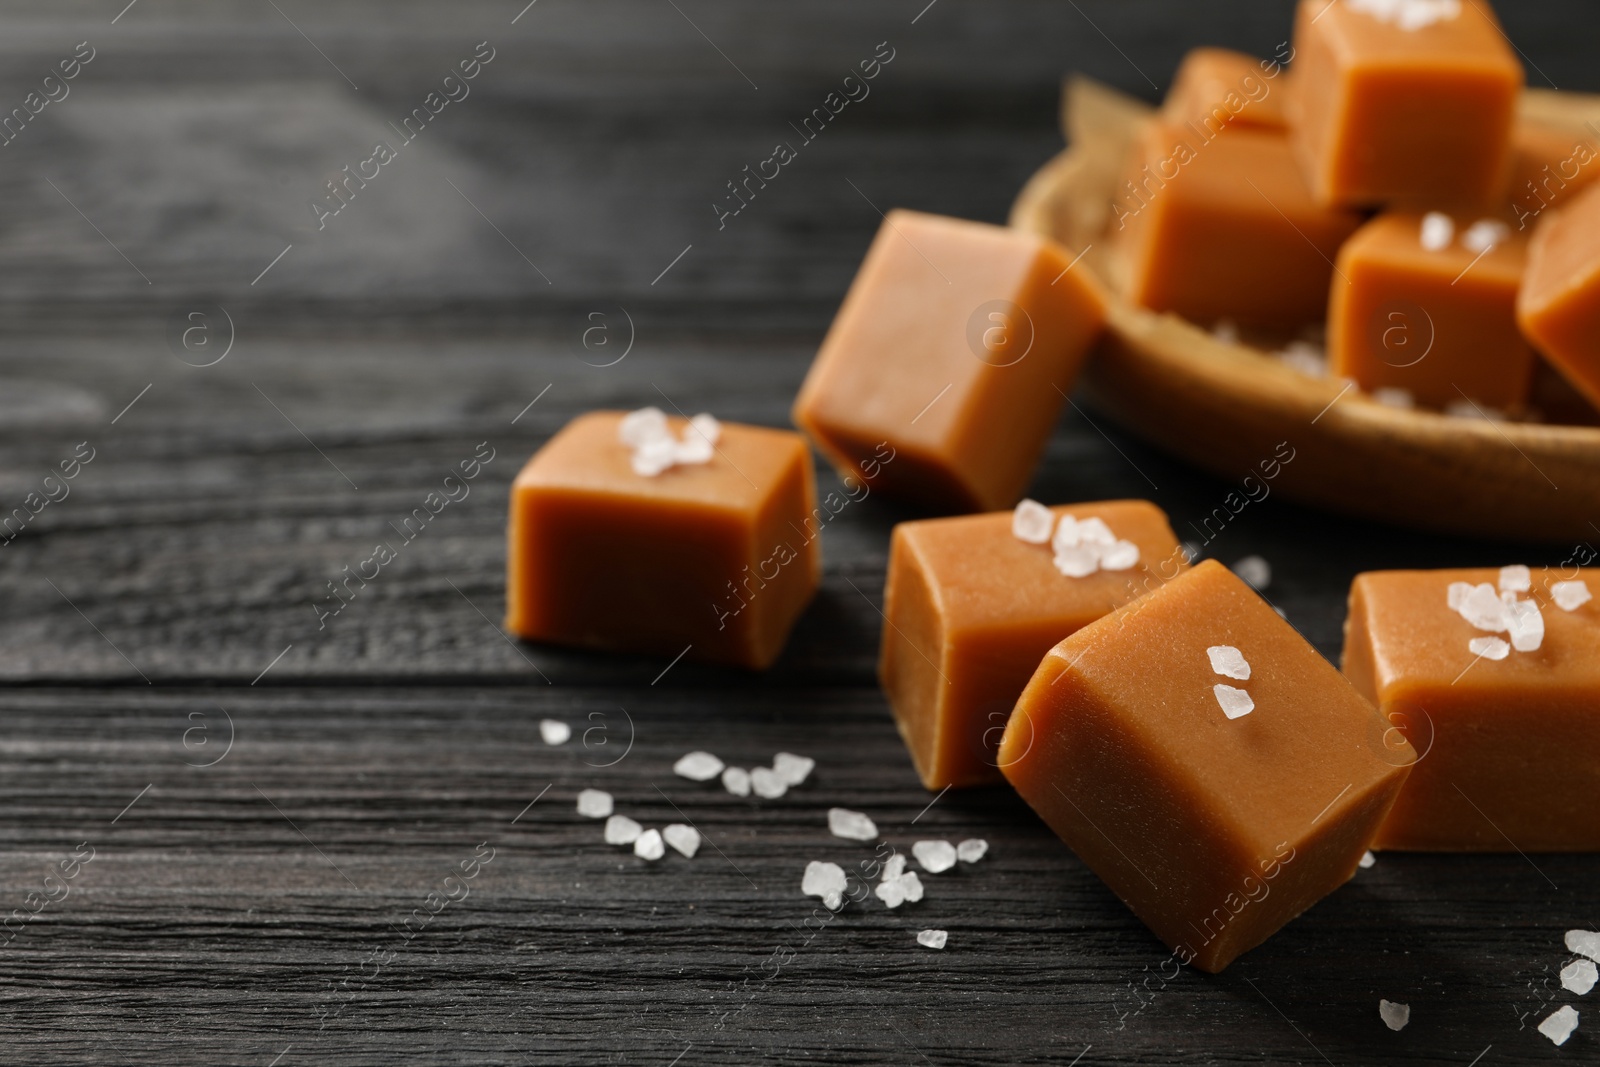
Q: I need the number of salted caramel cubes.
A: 11